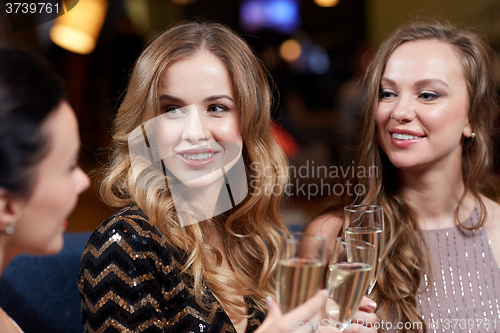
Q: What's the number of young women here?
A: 3